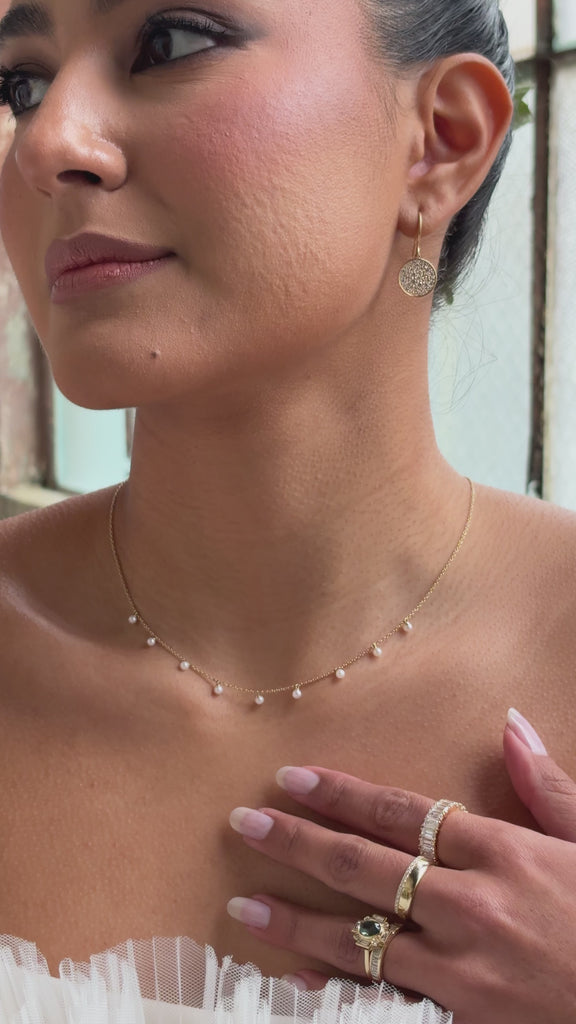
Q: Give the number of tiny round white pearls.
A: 9